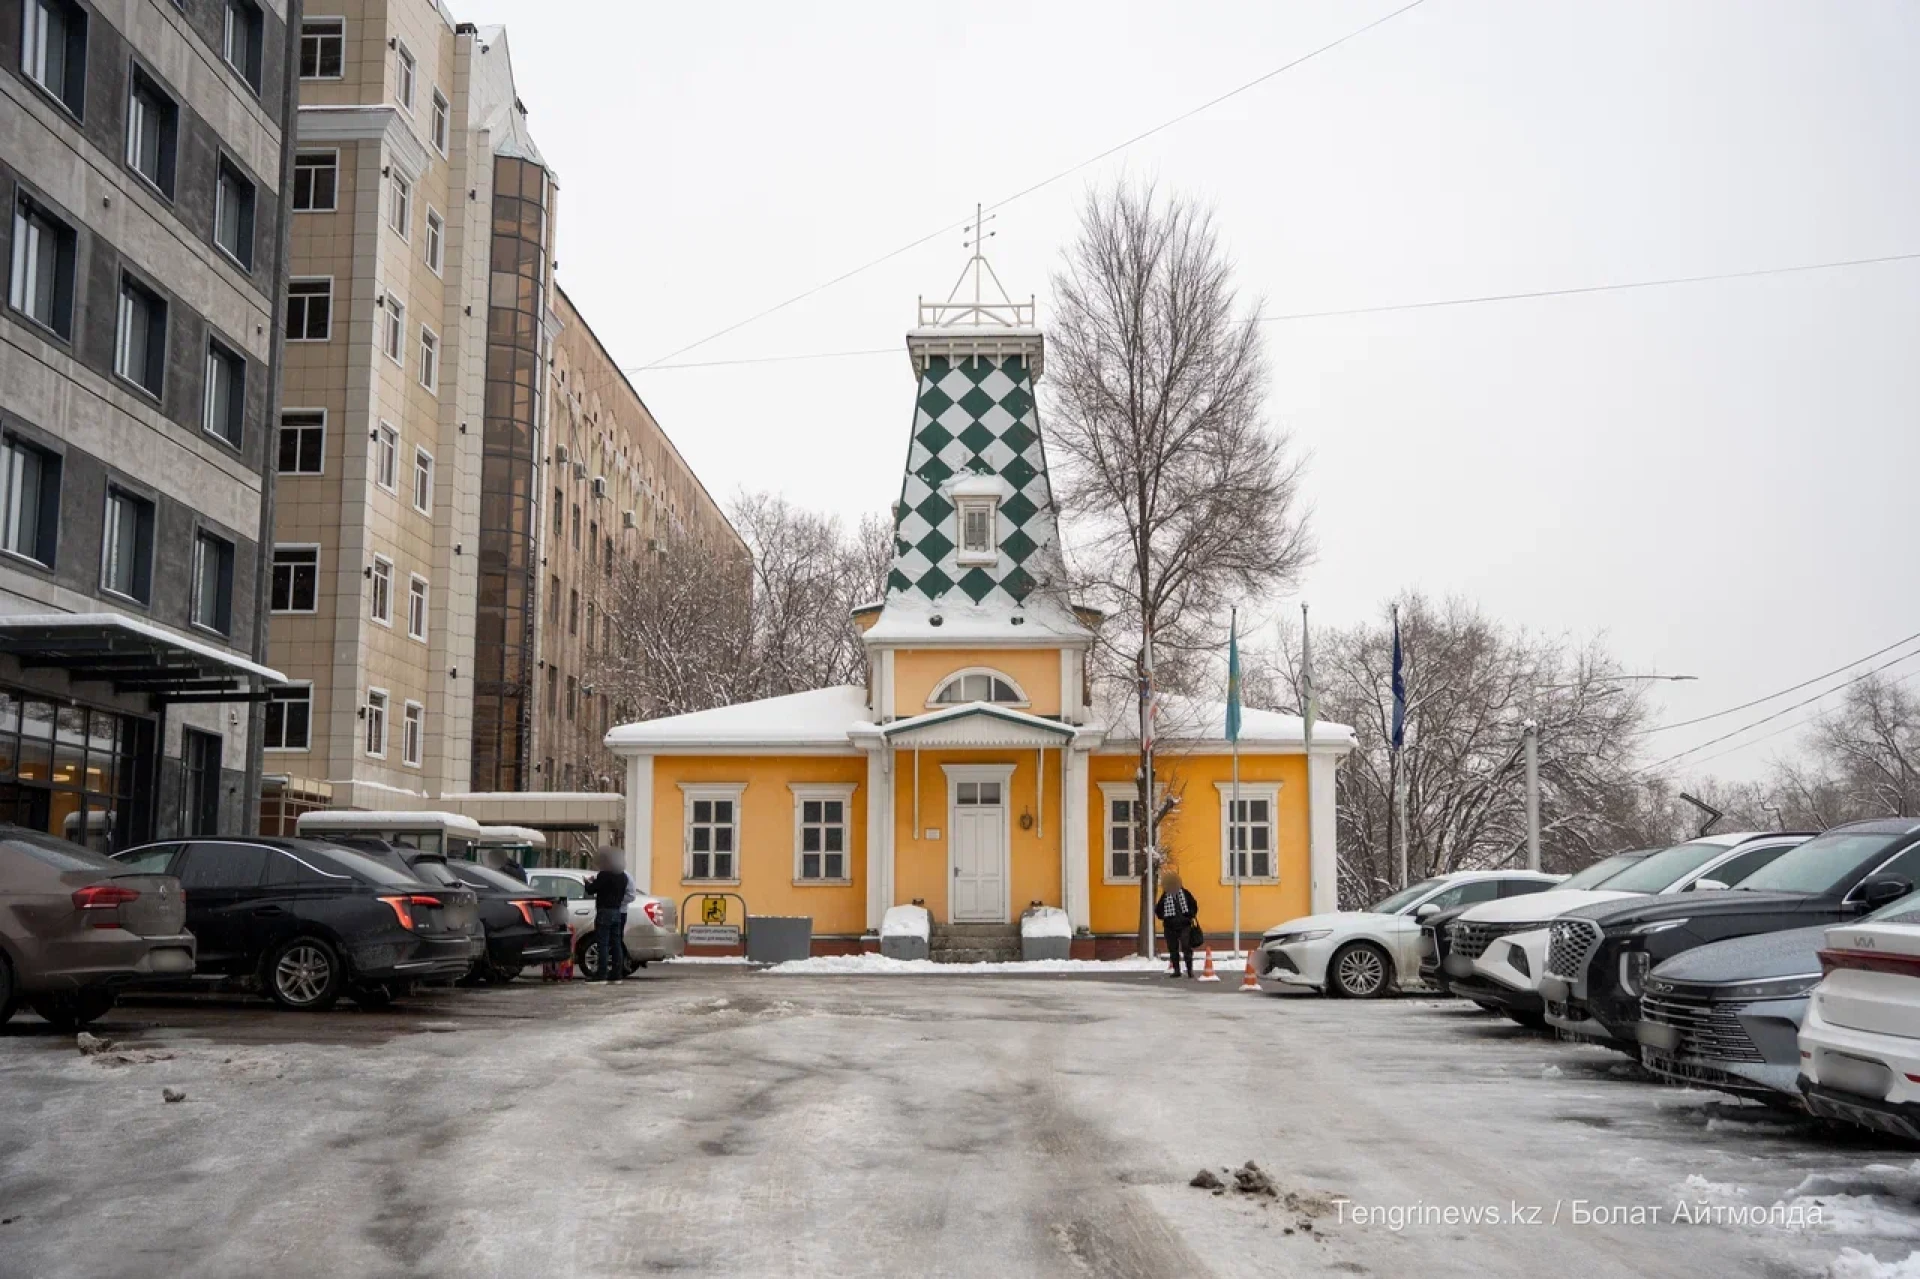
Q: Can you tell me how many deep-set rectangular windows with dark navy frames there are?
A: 10